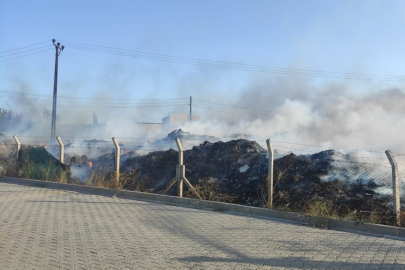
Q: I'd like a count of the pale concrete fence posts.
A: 6